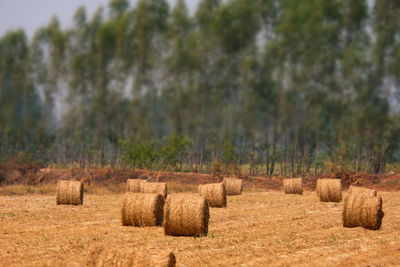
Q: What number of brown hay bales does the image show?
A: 12